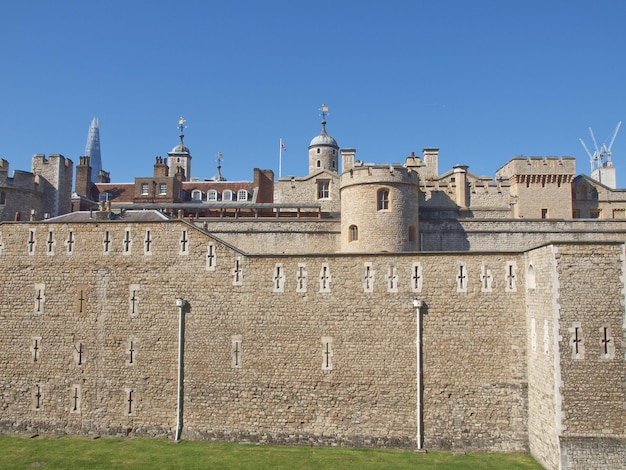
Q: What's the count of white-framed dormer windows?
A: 4